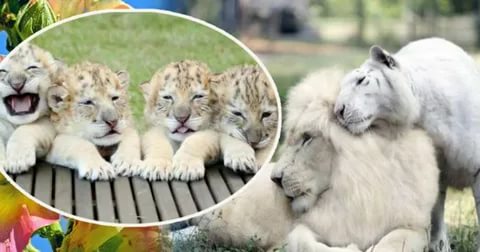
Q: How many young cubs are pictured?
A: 4